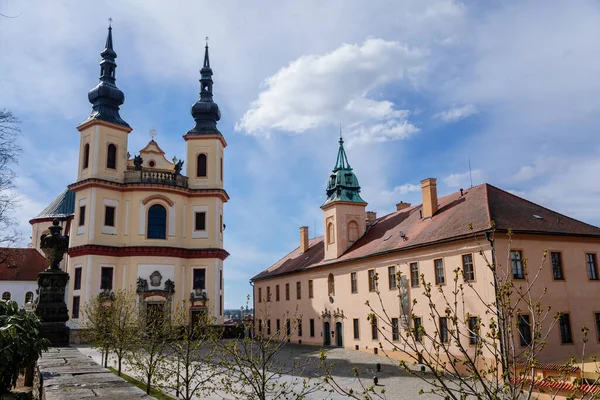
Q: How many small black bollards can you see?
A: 3